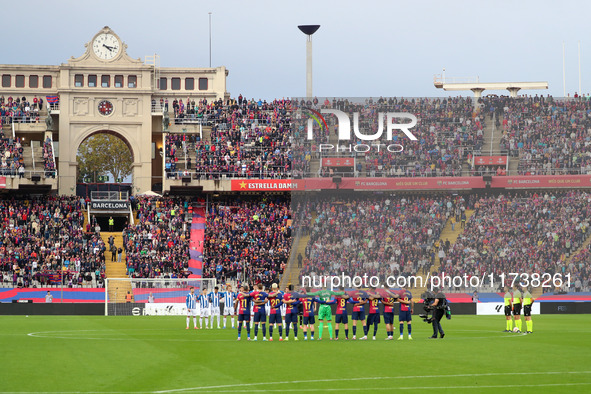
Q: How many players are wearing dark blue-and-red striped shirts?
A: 10